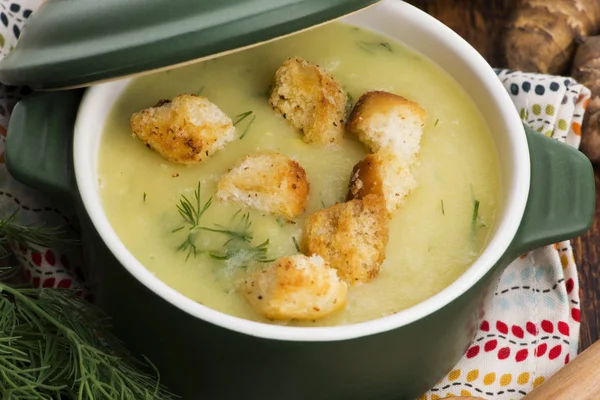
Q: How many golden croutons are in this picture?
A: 7